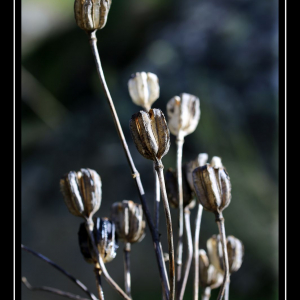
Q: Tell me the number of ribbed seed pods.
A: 12